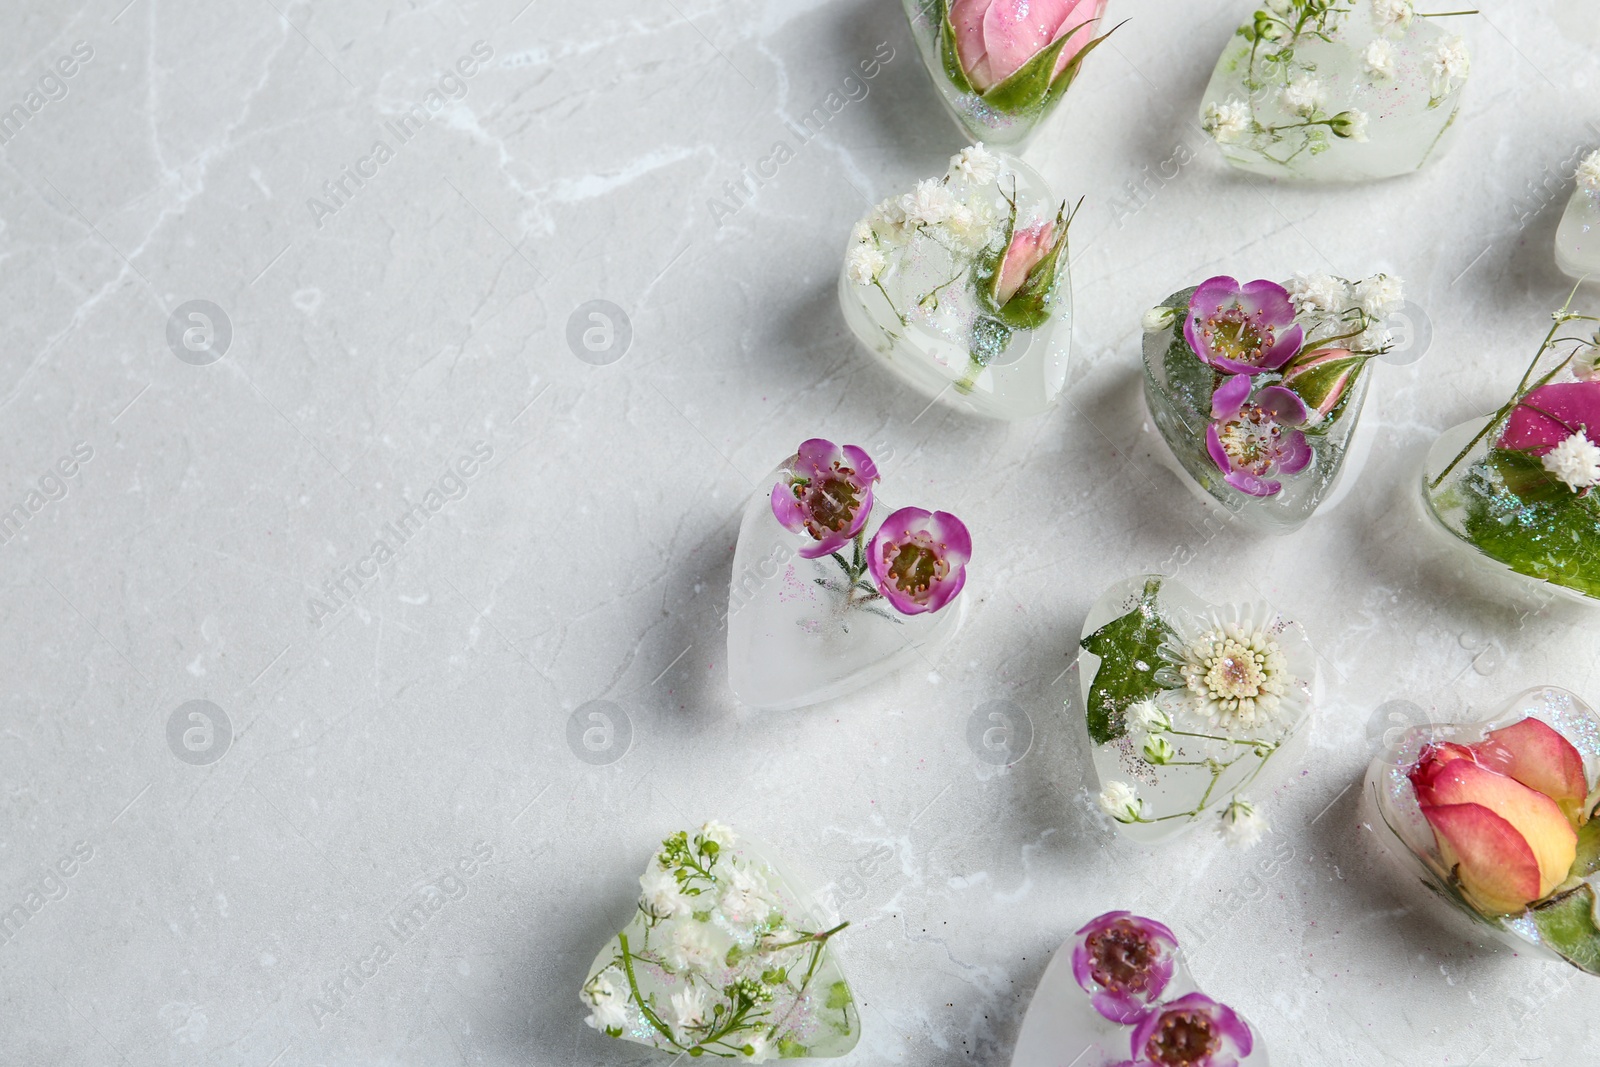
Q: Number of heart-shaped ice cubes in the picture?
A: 11